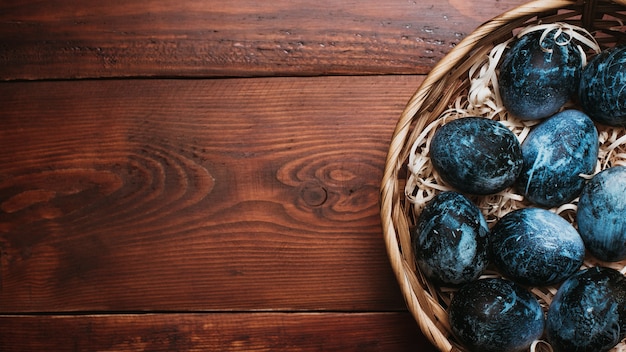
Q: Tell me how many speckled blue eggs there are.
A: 9